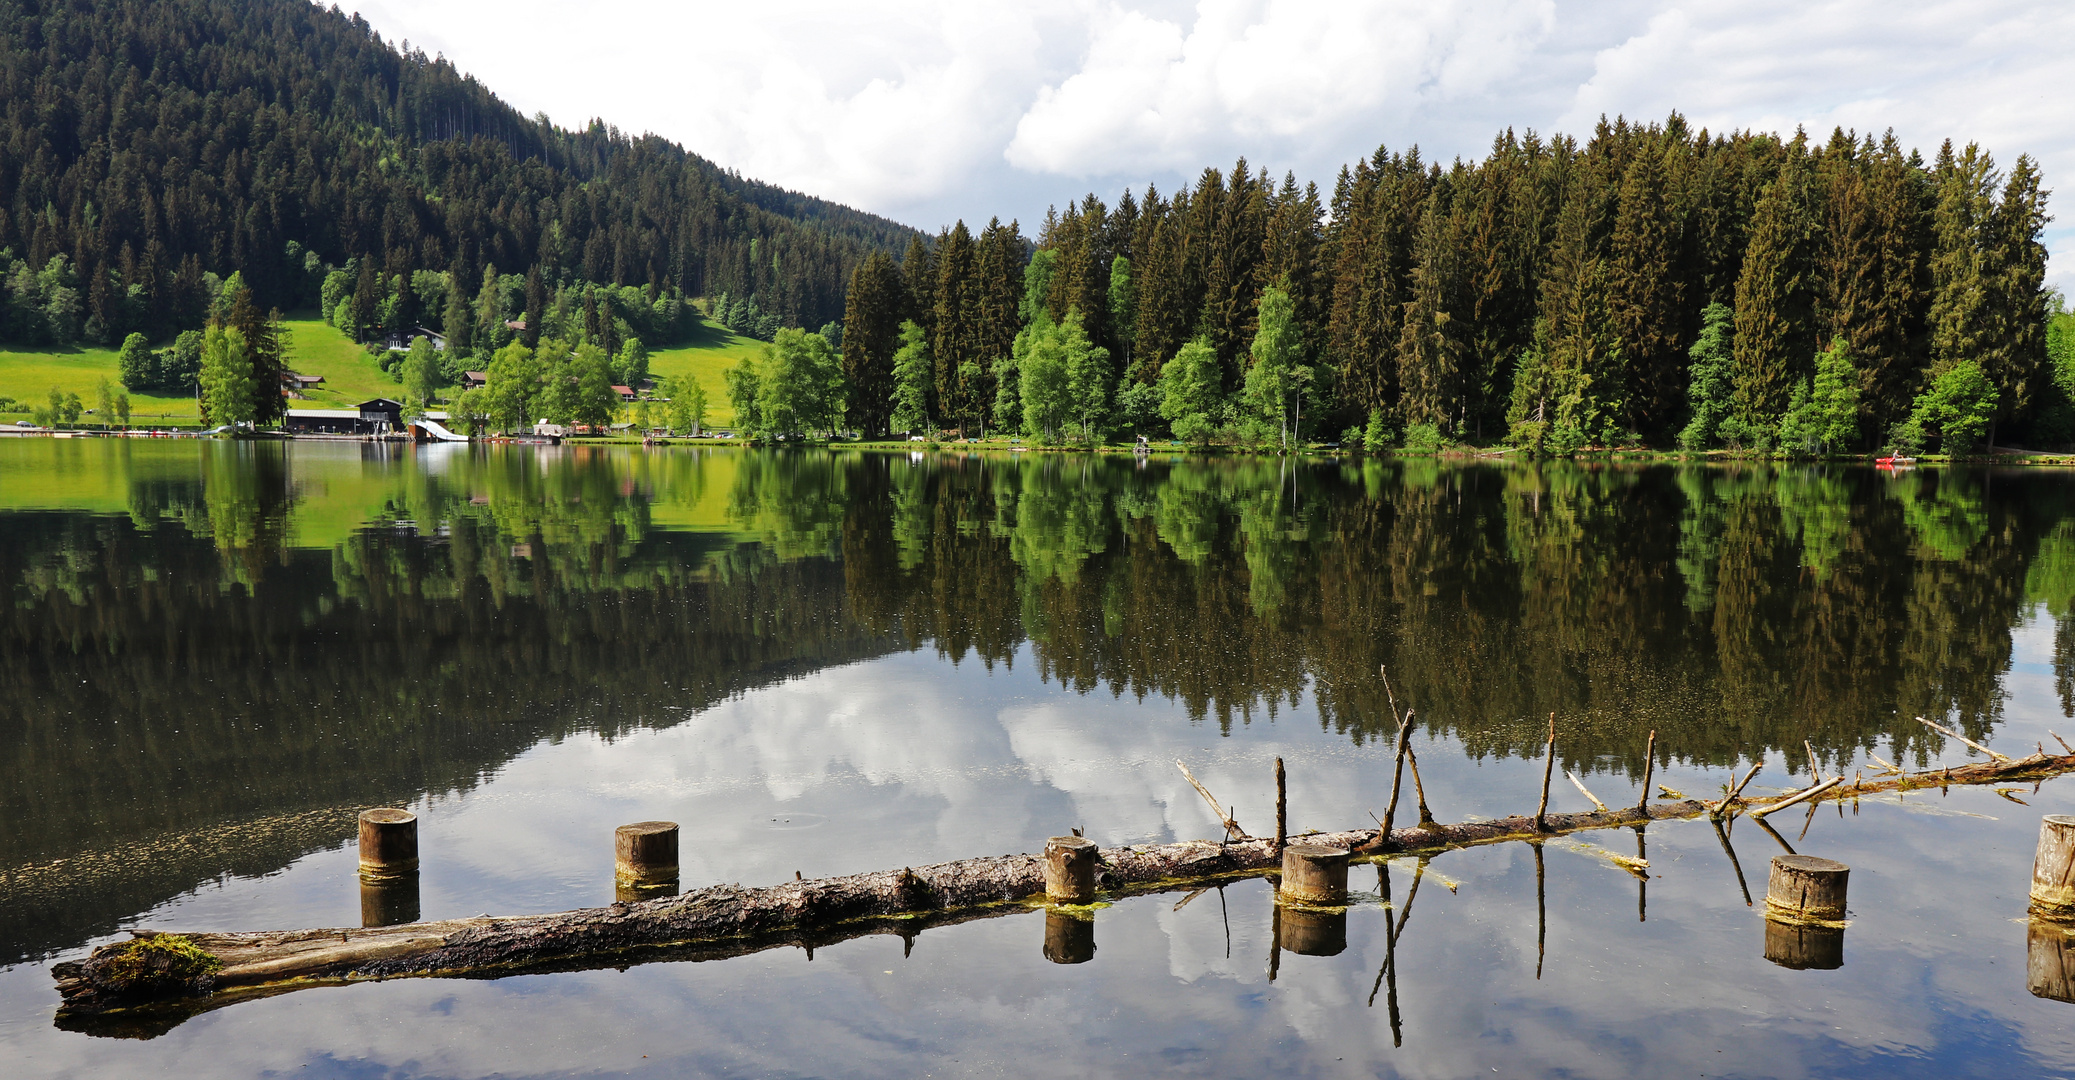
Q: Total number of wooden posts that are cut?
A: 6